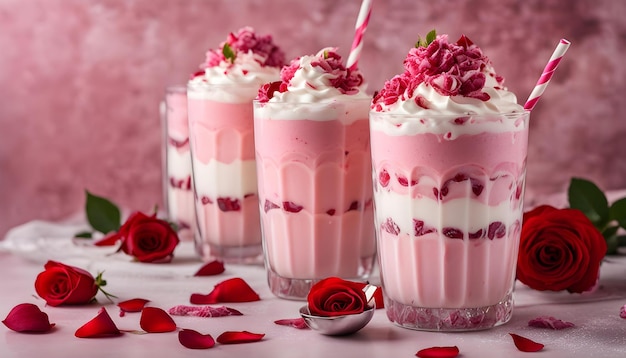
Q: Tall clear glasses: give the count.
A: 4